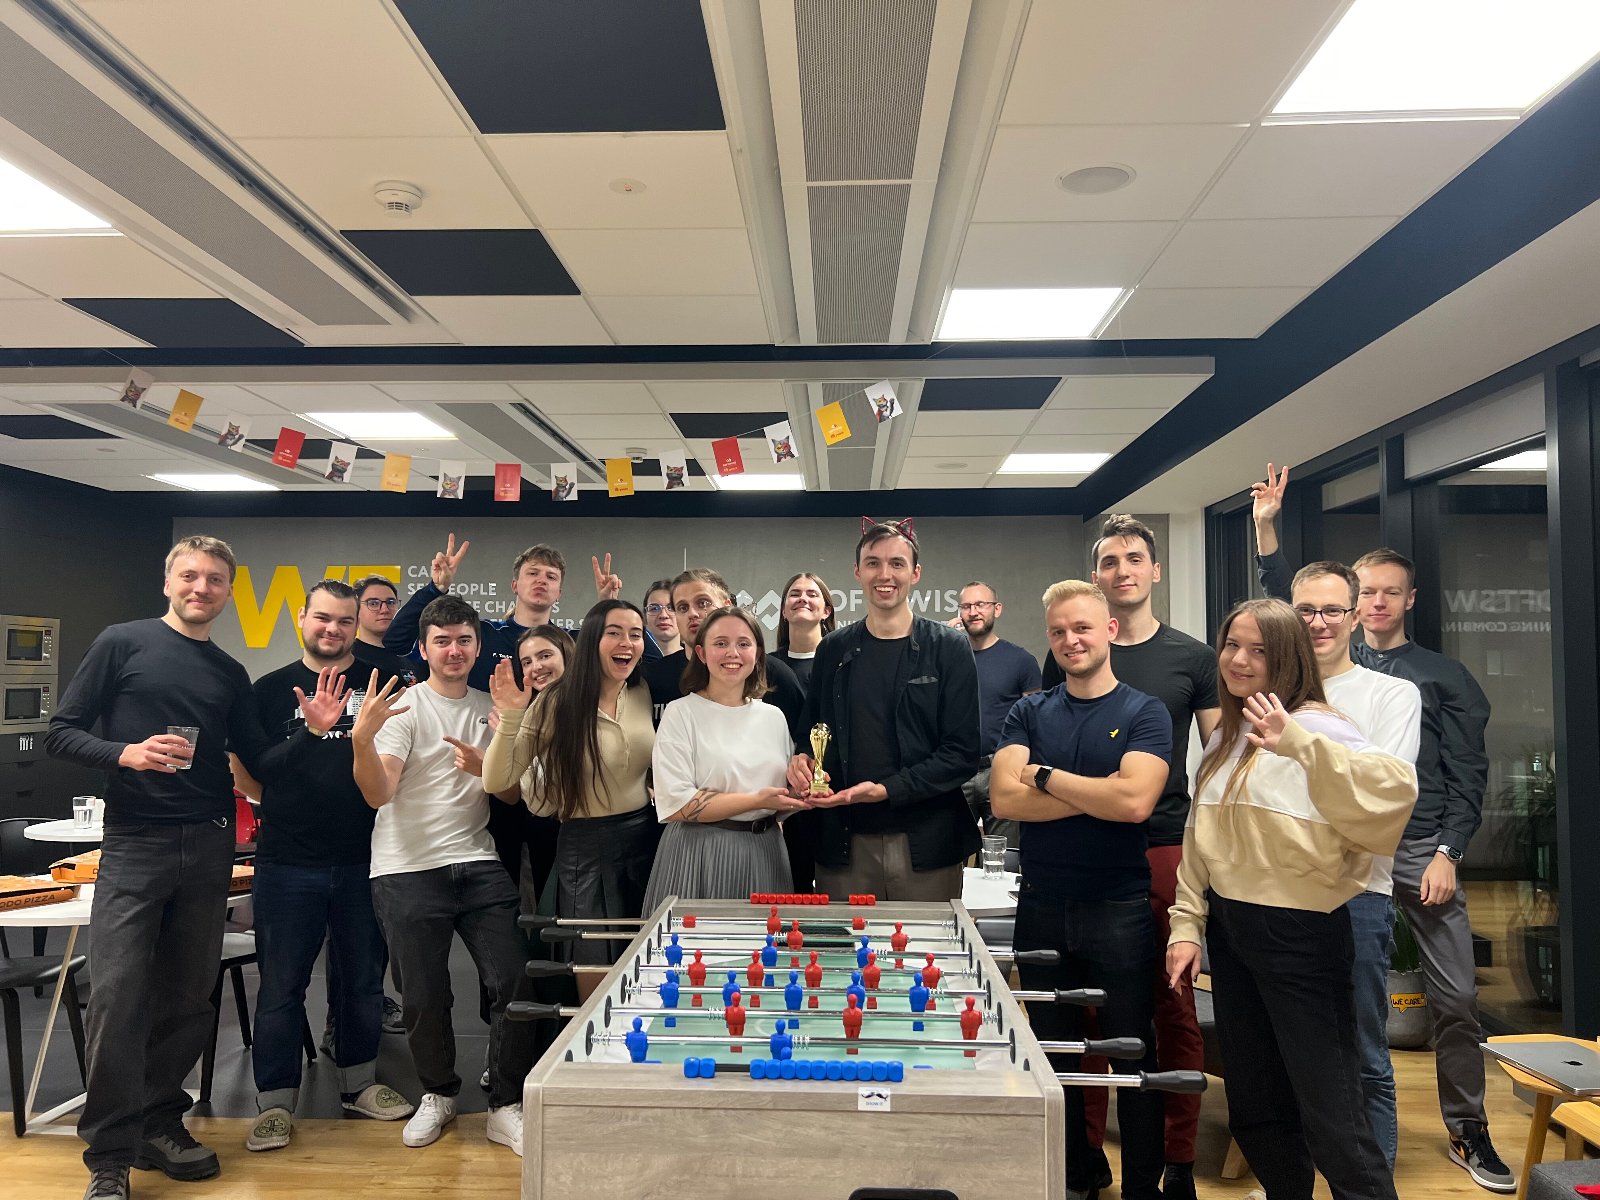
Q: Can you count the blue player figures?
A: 11